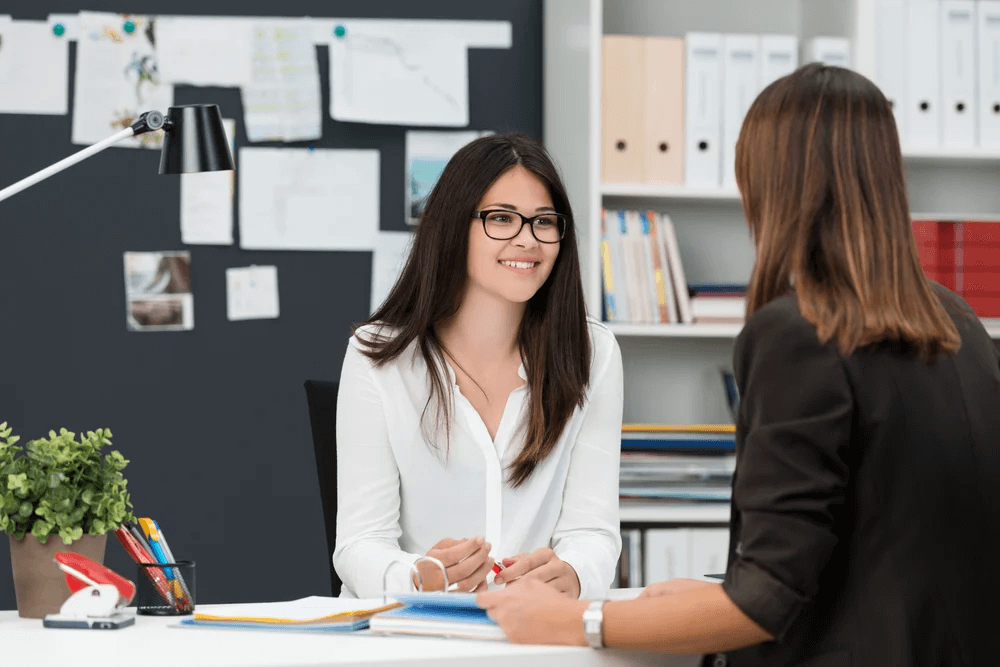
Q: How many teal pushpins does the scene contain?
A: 3